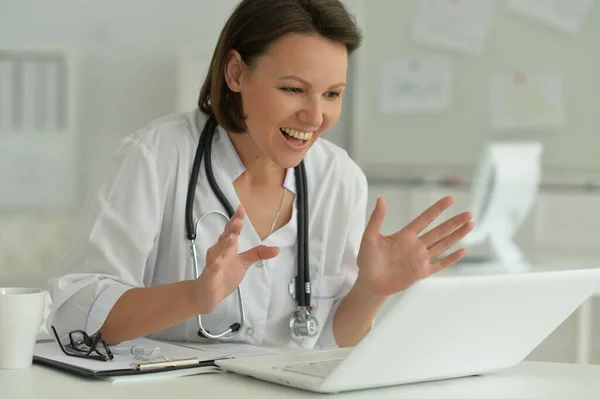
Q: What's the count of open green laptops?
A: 0